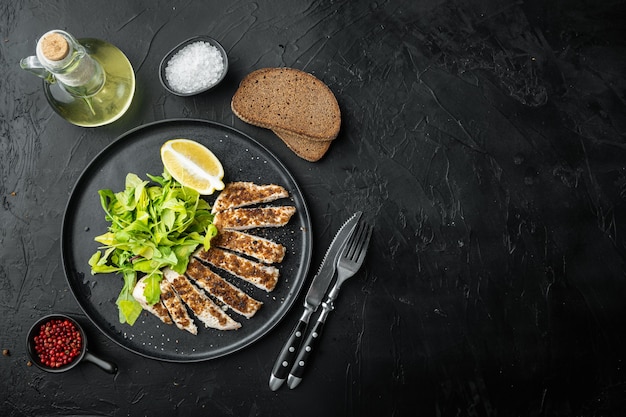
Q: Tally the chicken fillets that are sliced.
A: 8